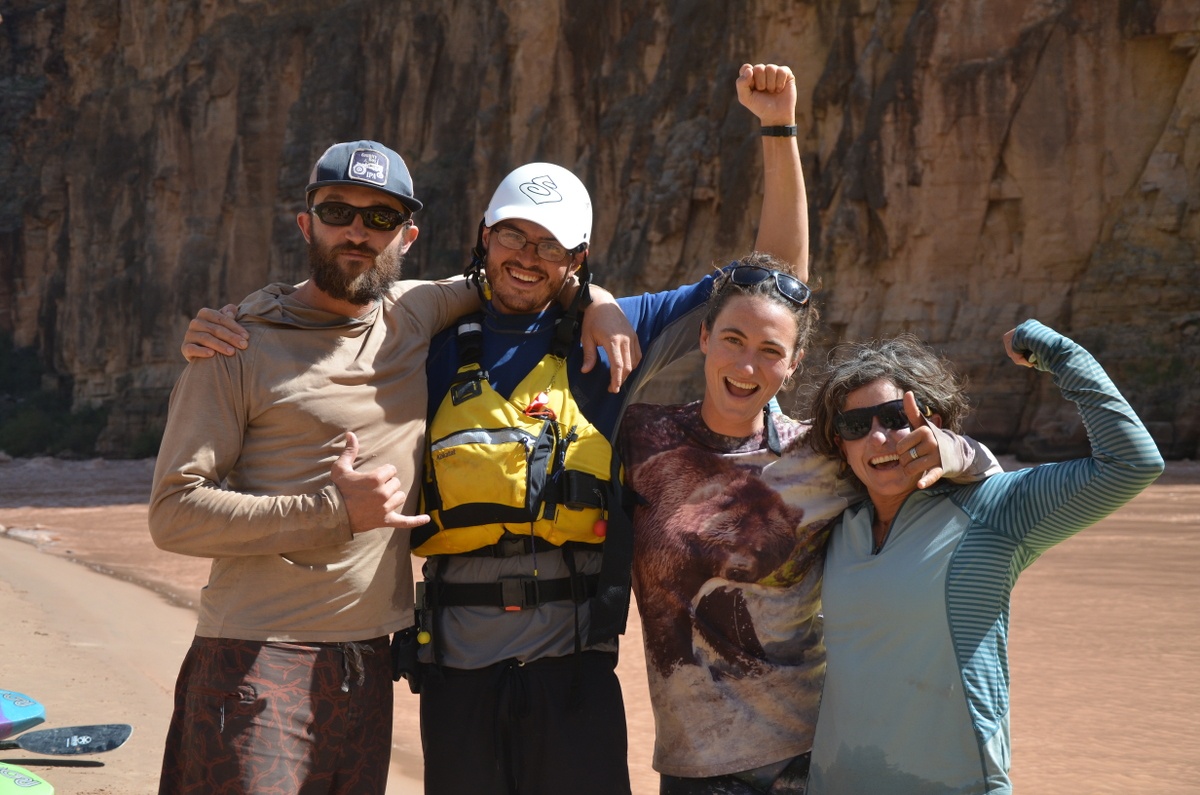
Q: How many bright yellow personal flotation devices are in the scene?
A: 1